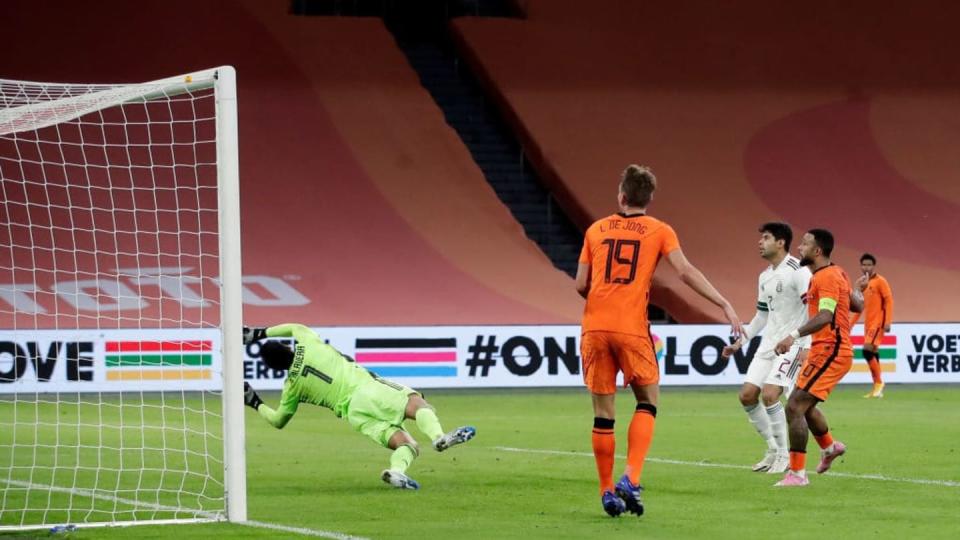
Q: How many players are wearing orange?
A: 3